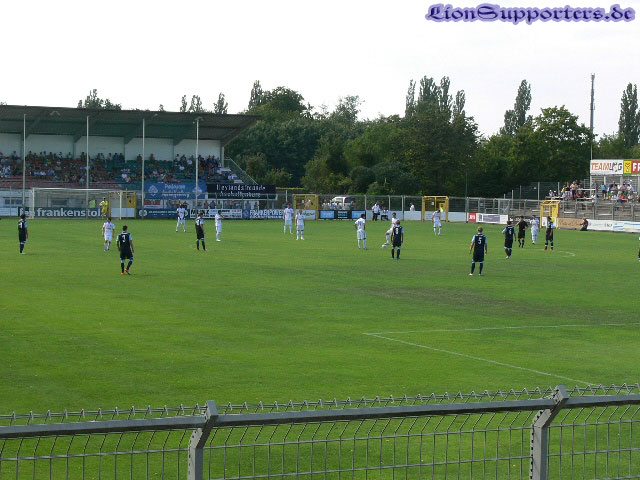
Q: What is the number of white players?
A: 9